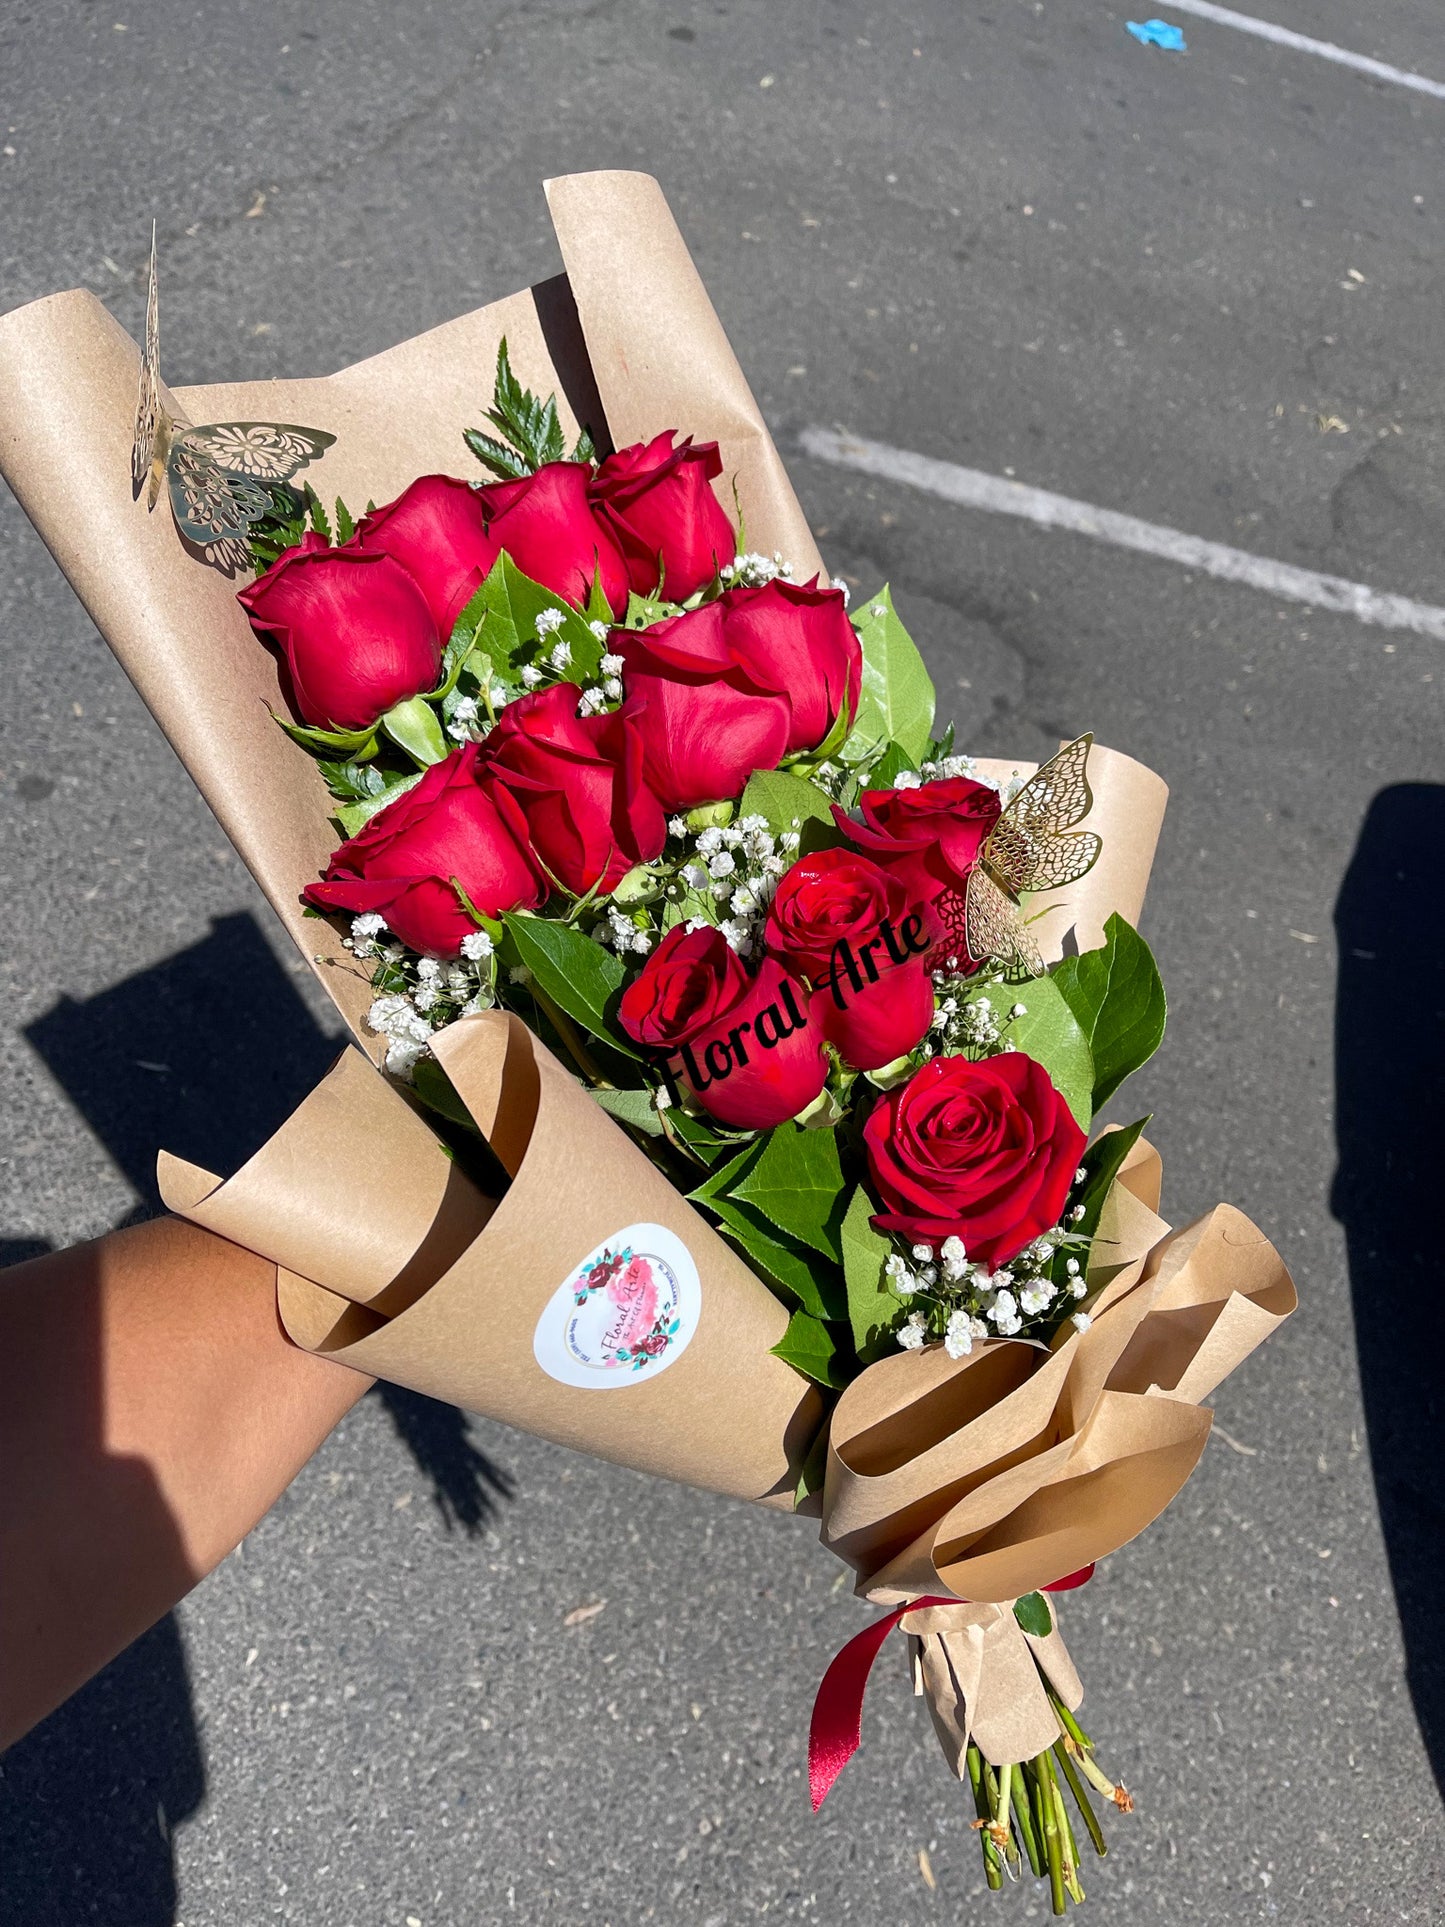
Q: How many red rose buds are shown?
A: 12